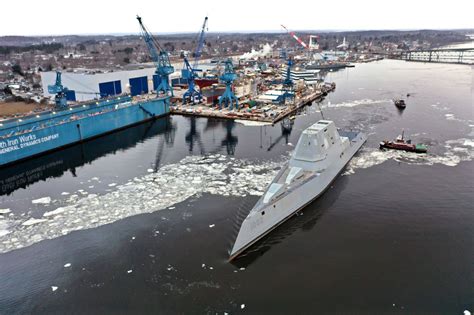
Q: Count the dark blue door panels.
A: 4